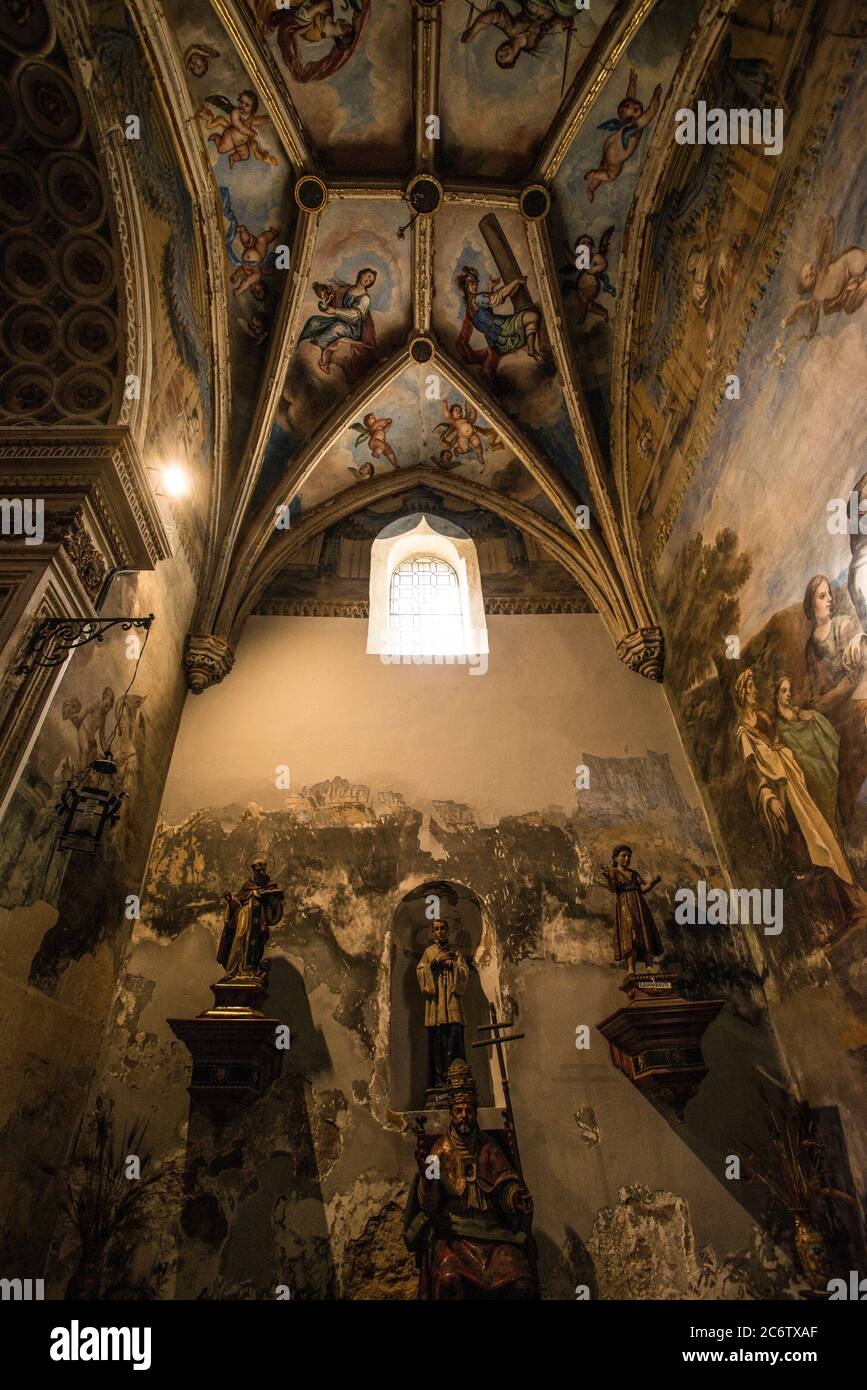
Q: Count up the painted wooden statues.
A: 4